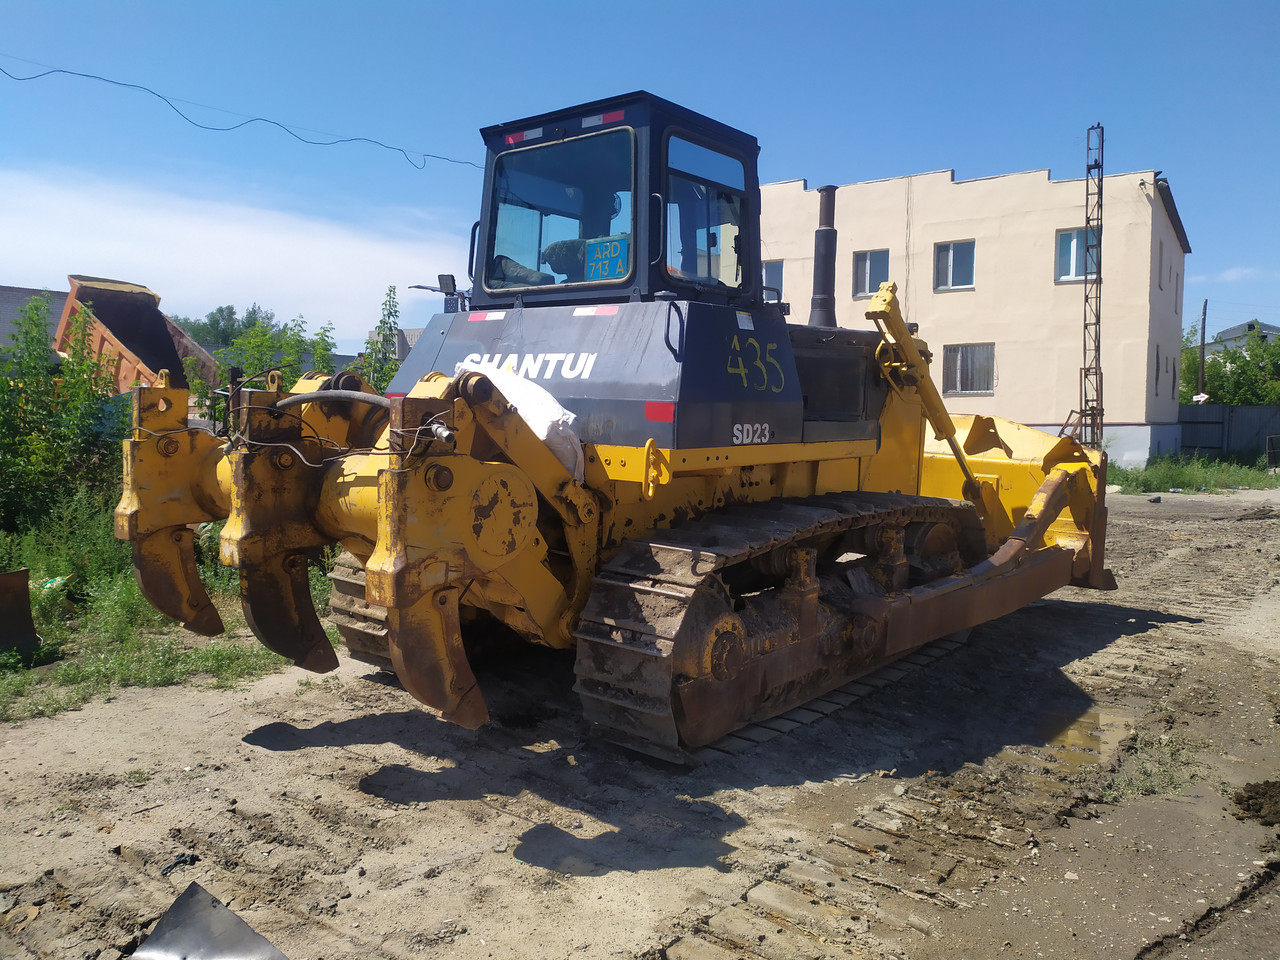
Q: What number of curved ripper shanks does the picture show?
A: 3